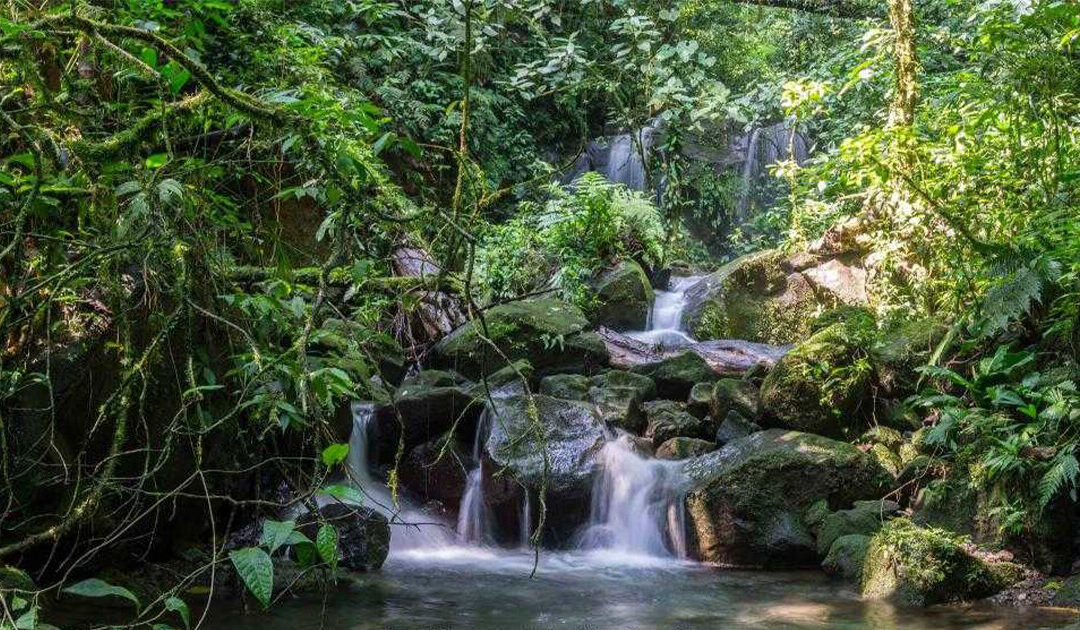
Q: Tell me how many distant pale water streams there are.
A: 2